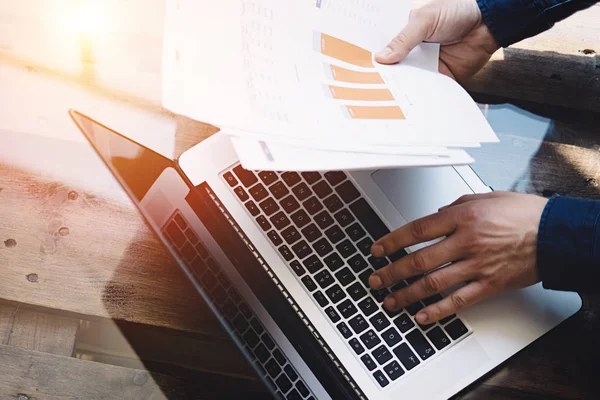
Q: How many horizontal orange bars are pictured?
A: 4